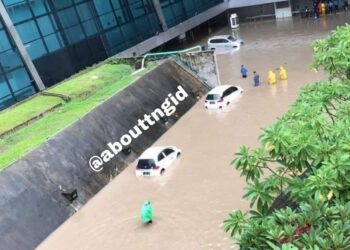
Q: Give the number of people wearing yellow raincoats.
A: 2